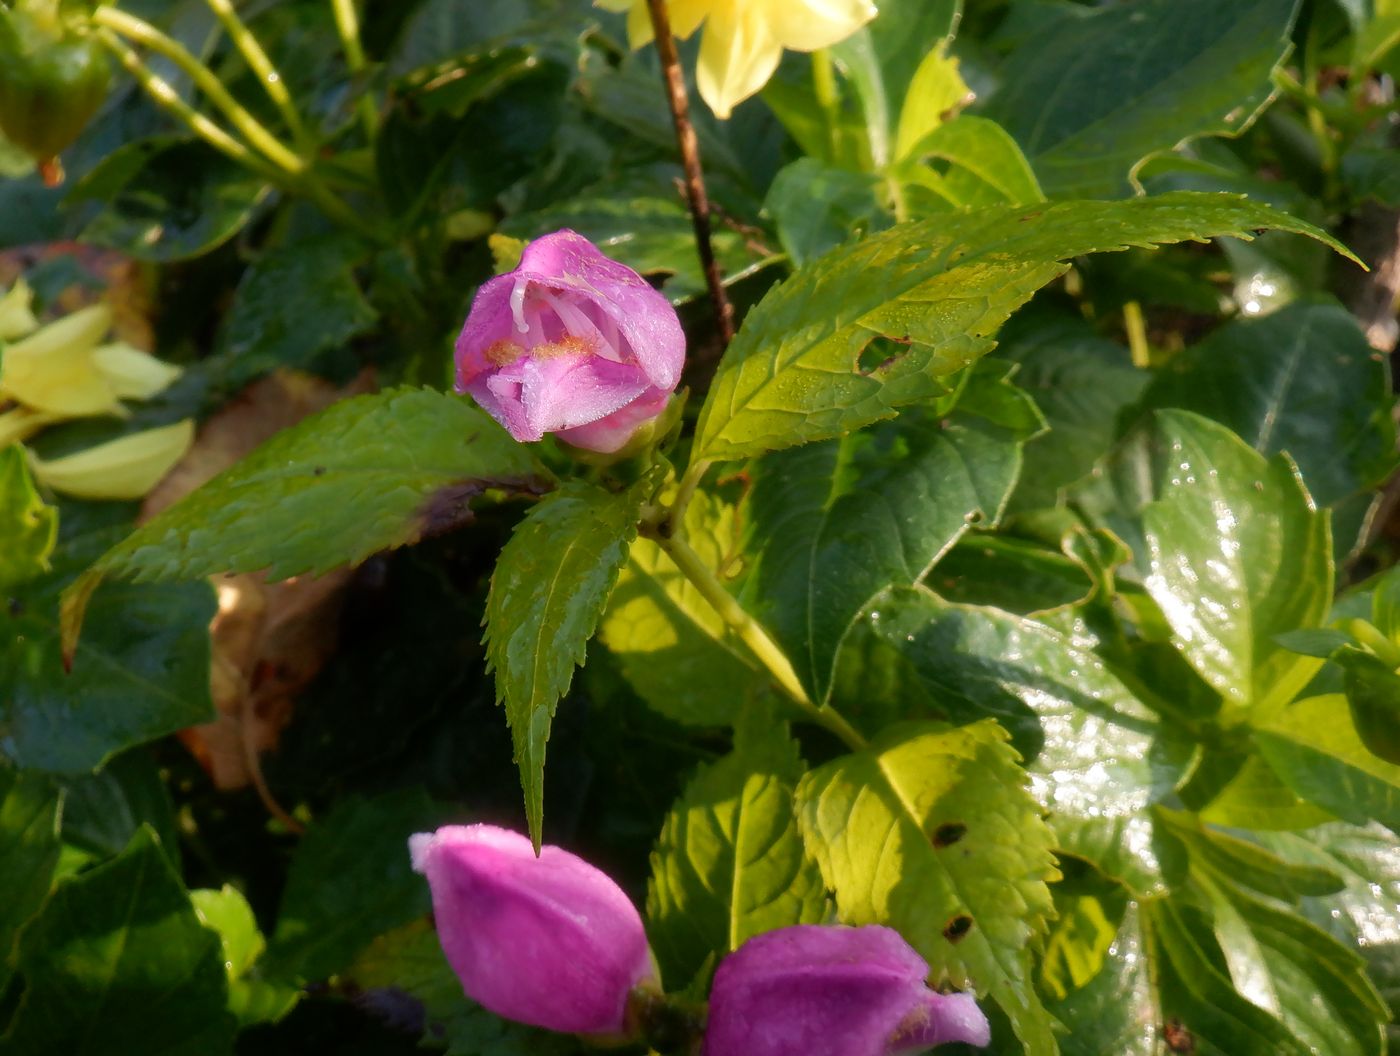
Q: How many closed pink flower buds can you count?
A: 2